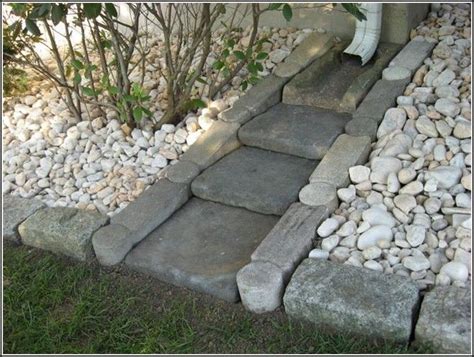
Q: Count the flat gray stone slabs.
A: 3